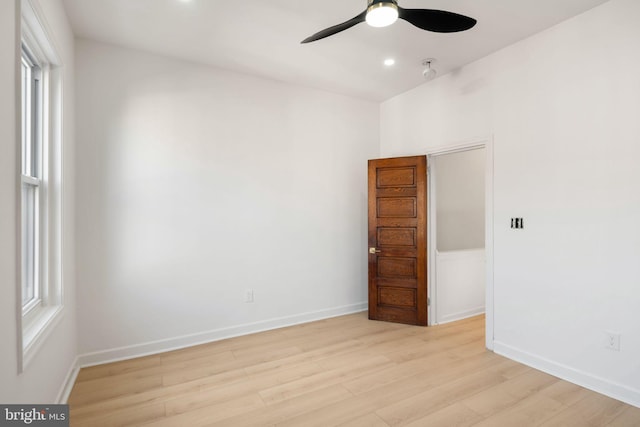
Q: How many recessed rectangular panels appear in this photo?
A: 5